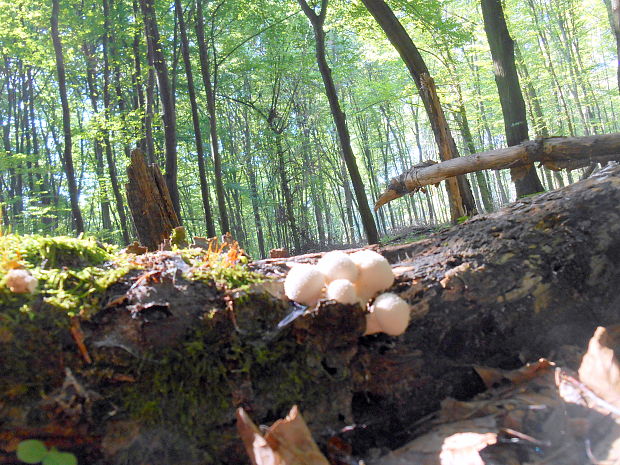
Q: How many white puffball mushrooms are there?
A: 5